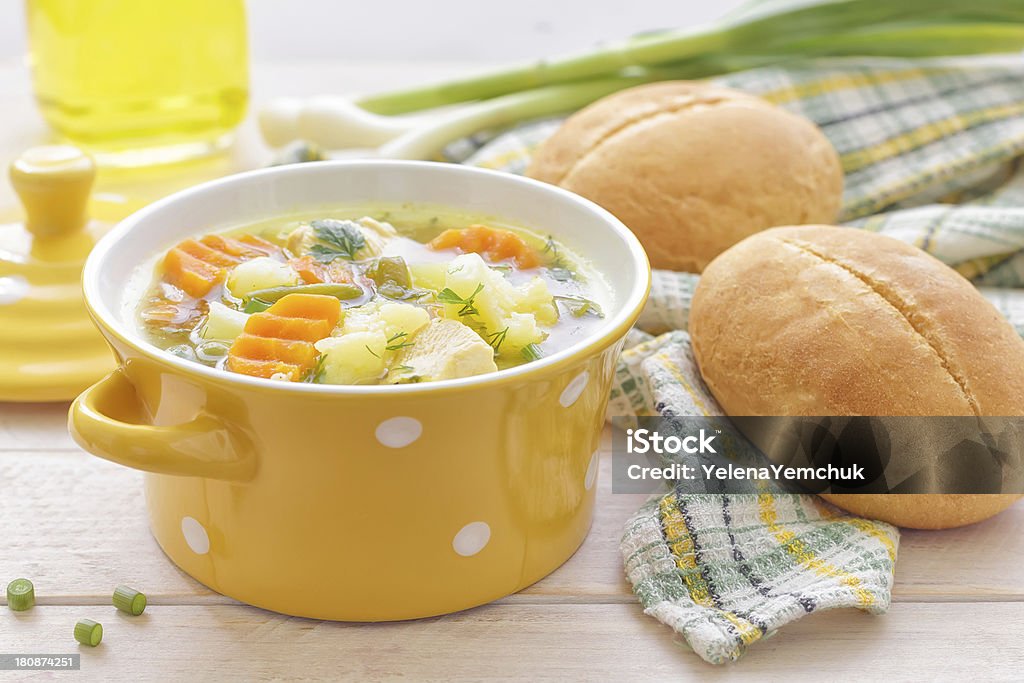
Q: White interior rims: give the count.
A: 1